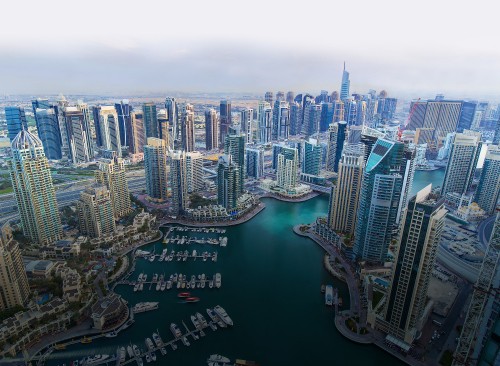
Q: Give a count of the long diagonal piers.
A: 1